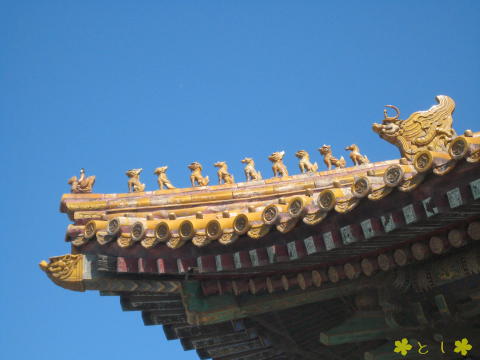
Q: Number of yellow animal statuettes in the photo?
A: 11